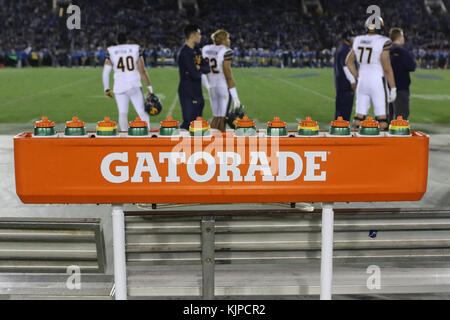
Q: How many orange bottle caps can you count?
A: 12